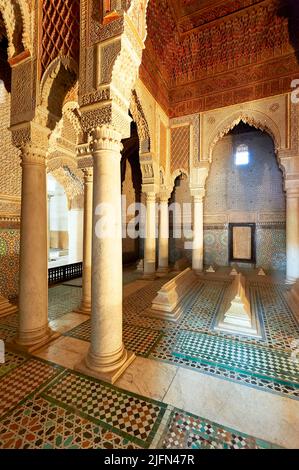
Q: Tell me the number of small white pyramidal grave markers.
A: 3